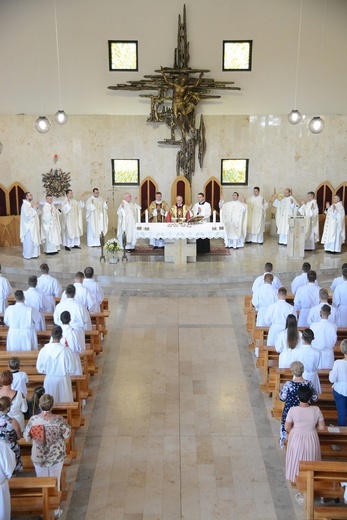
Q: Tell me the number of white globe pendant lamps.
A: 4